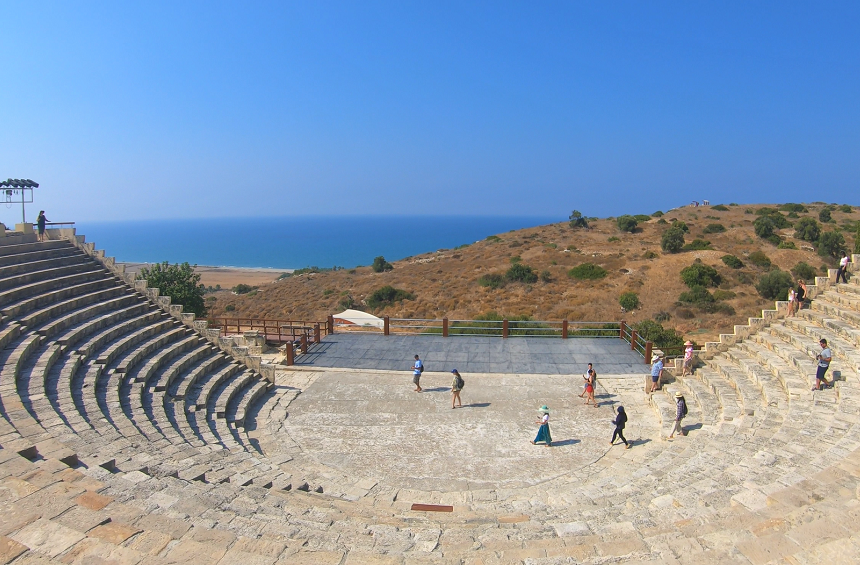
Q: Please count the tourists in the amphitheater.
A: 14